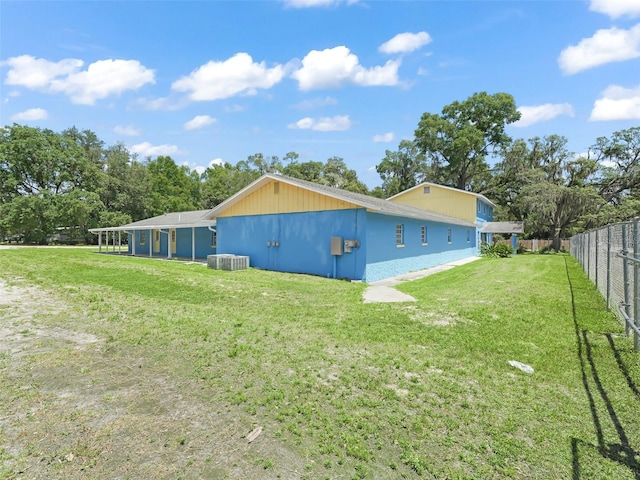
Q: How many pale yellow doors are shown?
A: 2